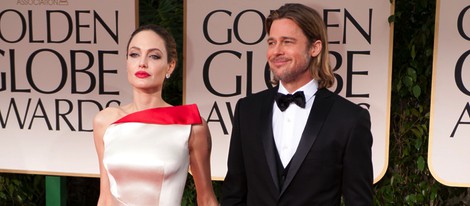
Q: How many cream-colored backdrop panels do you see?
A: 3